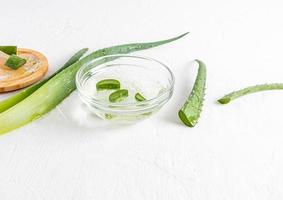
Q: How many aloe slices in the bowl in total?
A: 3